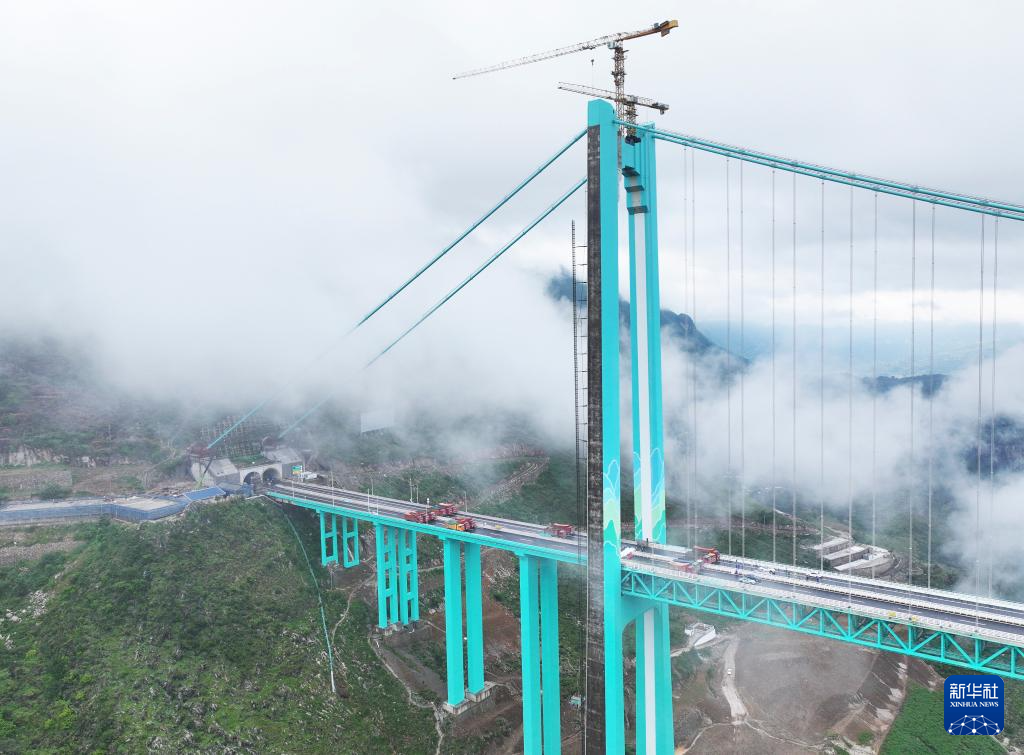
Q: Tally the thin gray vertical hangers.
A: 13